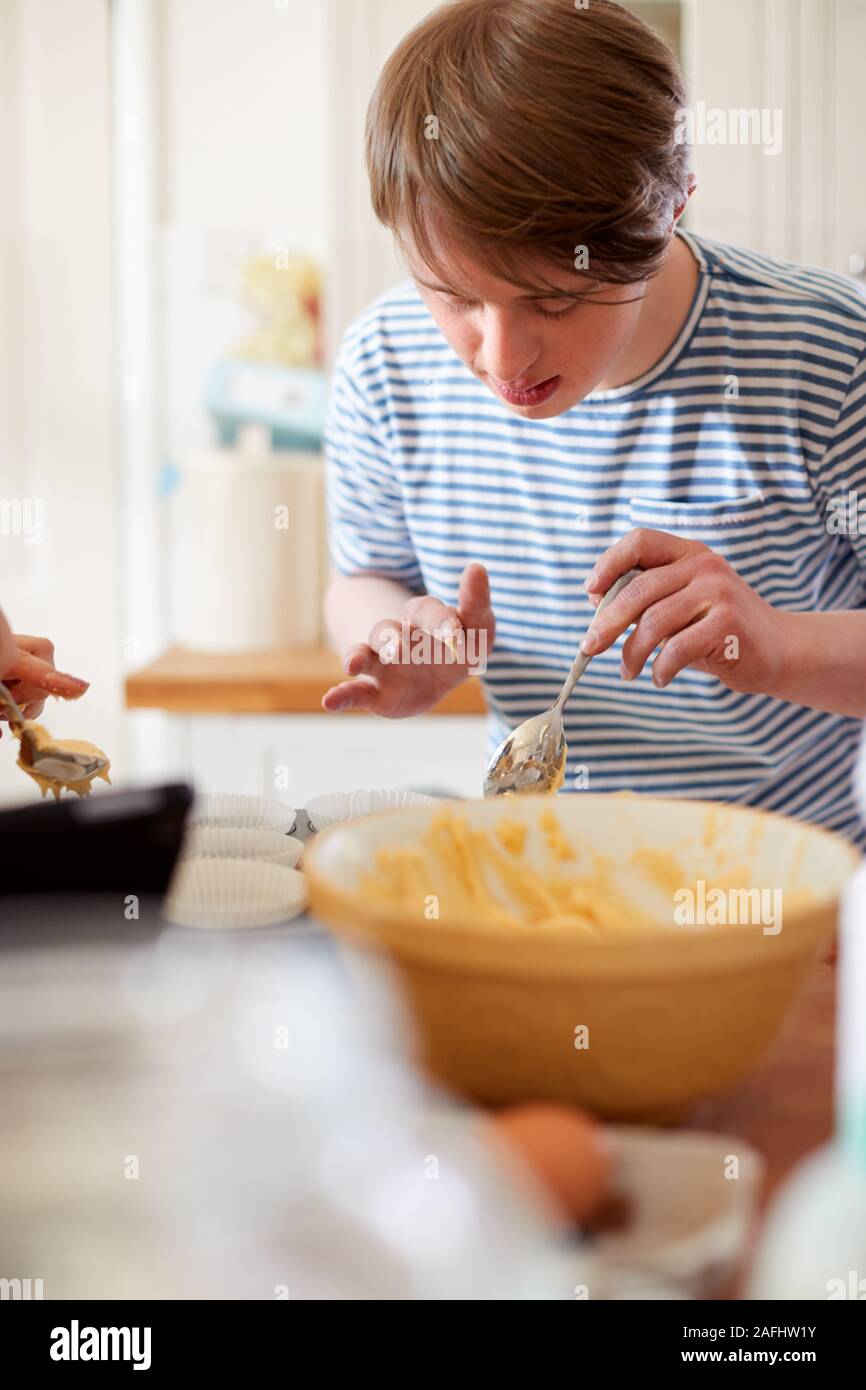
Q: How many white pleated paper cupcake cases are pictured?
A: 4